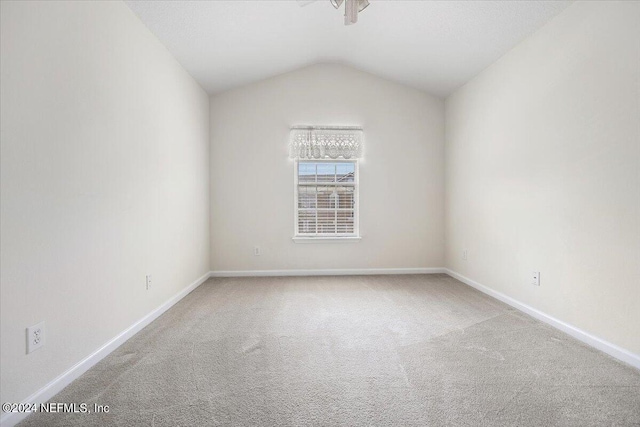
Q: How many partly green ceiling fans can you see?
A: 0